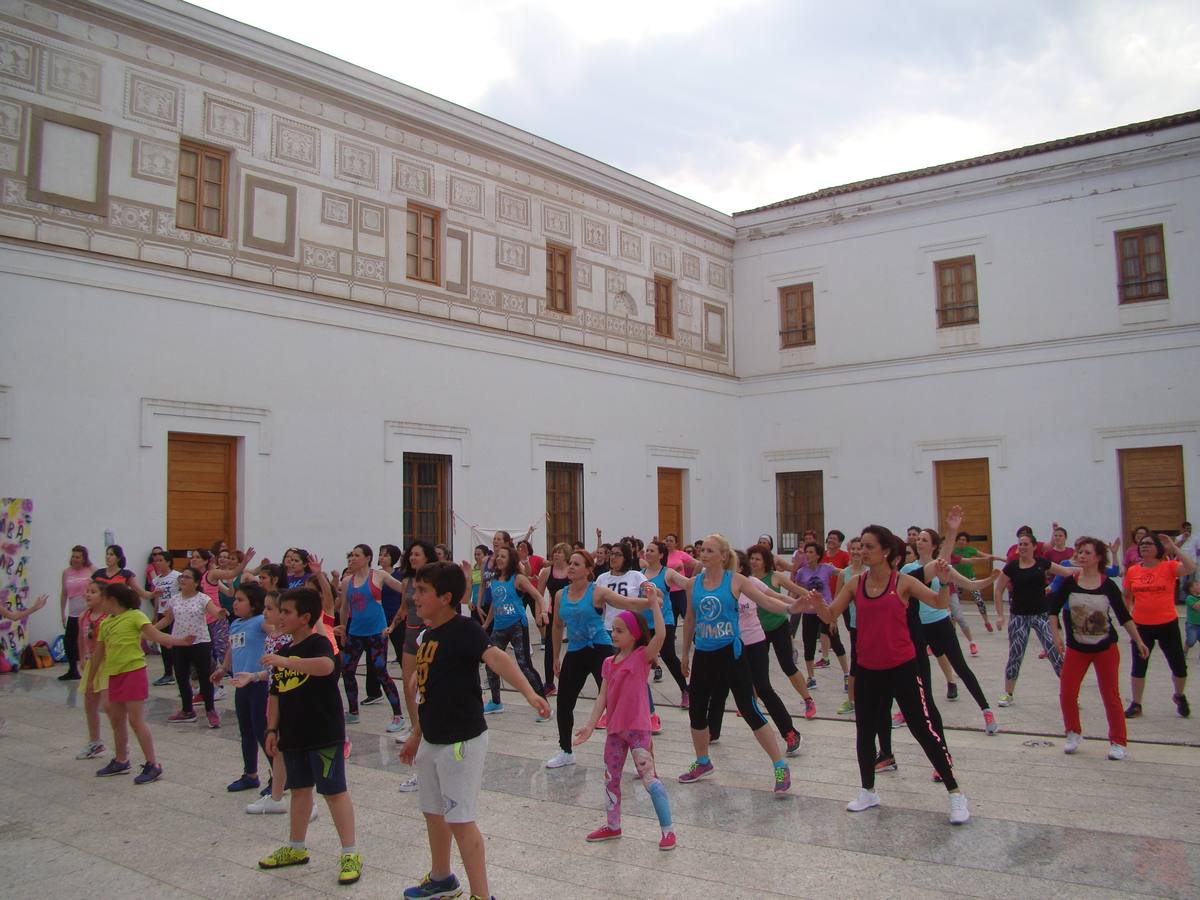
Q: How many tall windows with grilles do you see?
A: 3